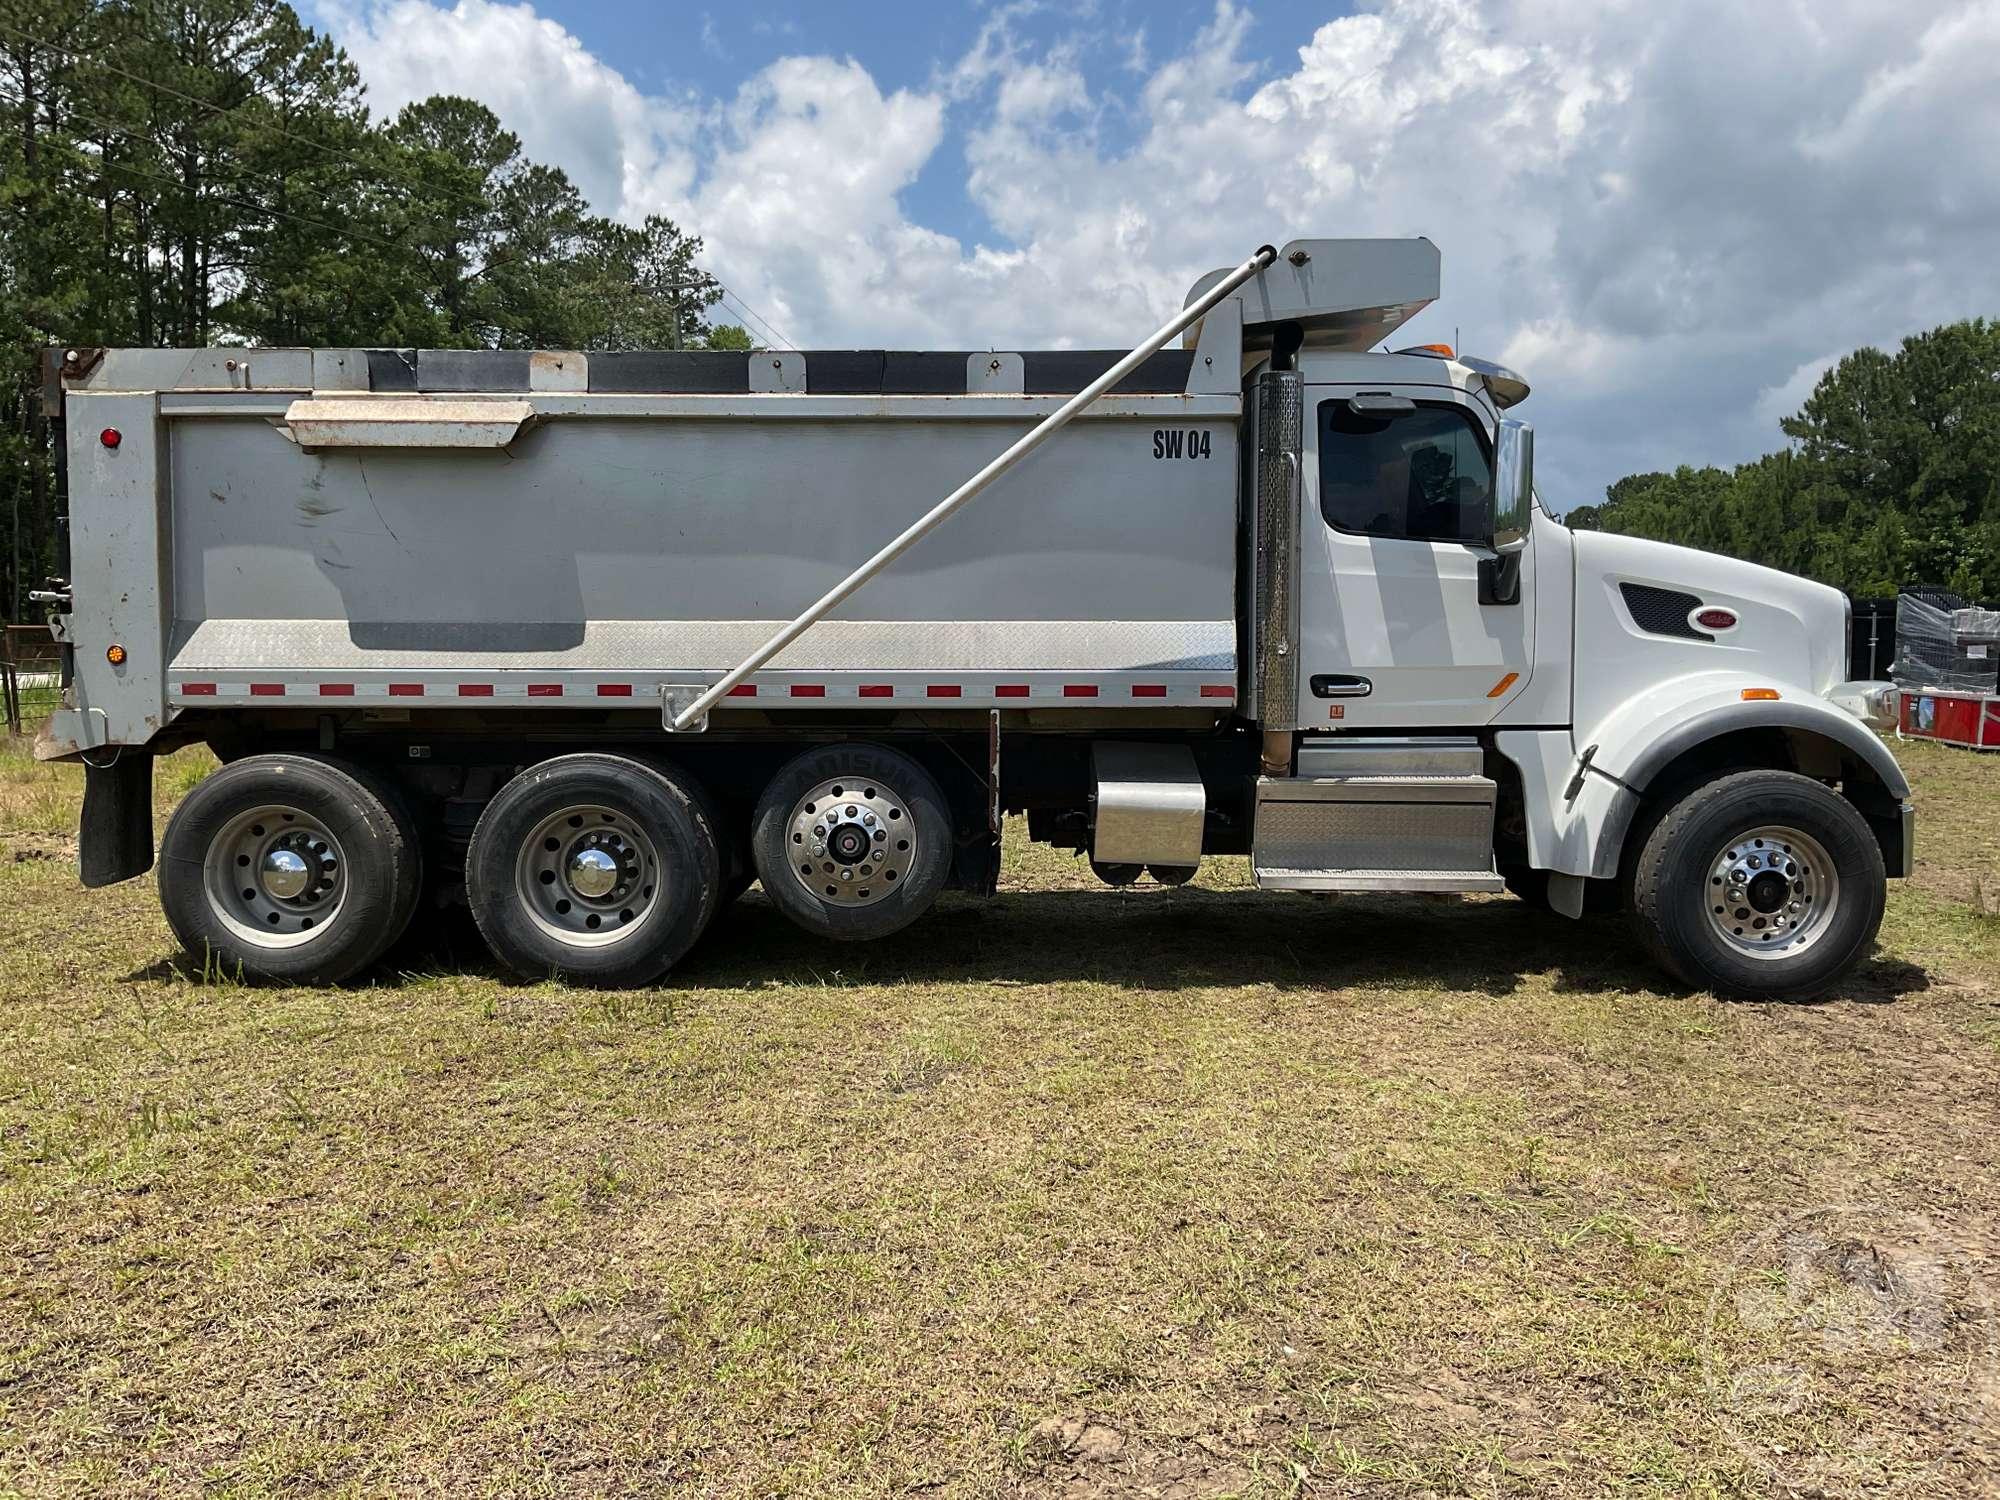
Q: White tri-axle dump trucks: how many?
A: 1